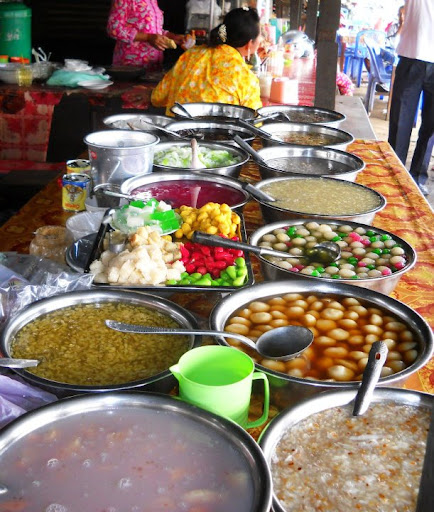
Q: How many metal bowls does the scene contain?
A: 14